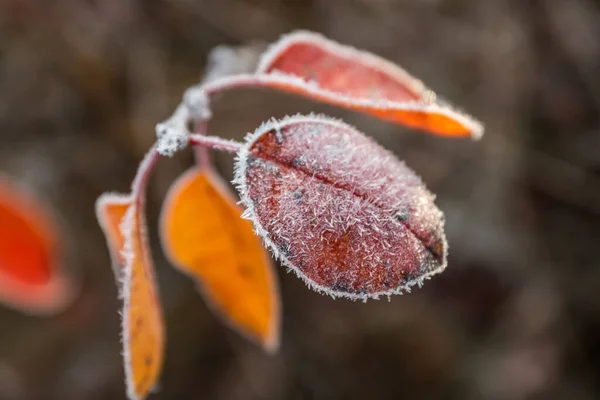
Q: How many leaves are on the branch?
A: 4